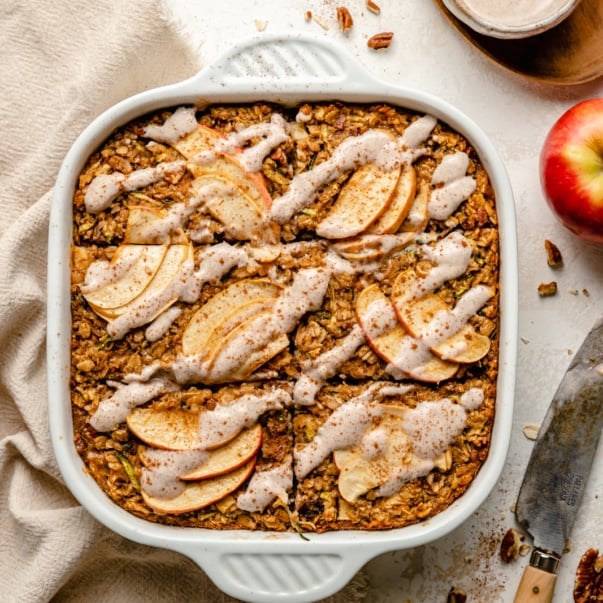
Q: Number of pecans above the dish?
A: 3